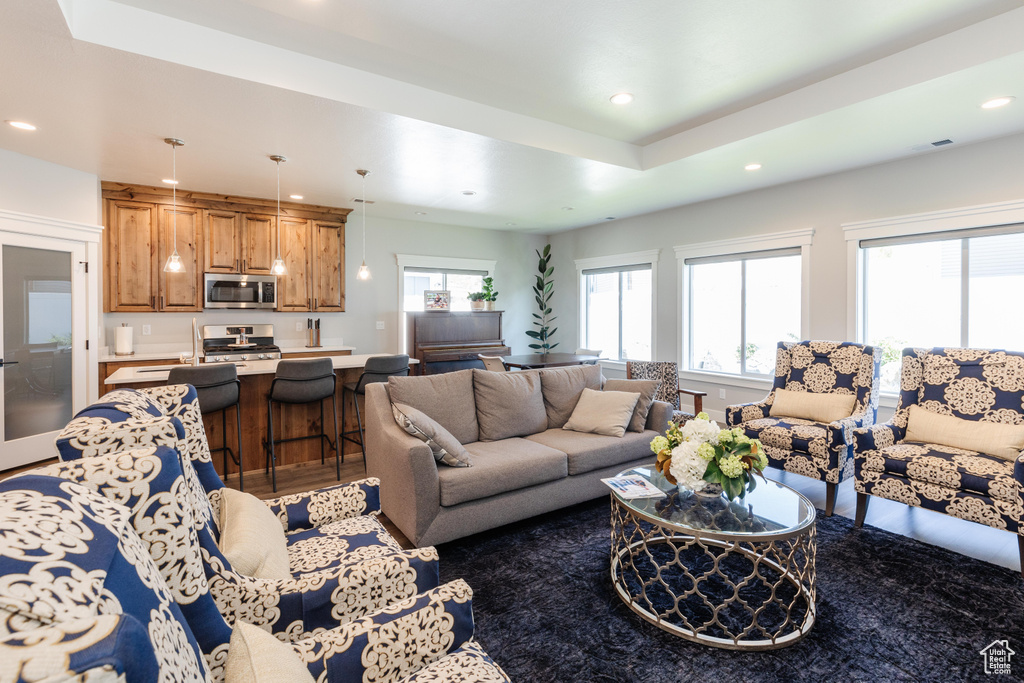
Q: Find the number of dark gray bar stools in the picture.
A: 3